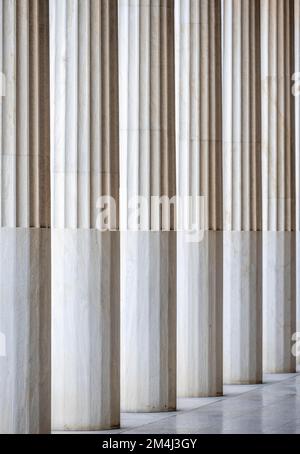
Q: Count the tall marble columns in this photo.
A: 6